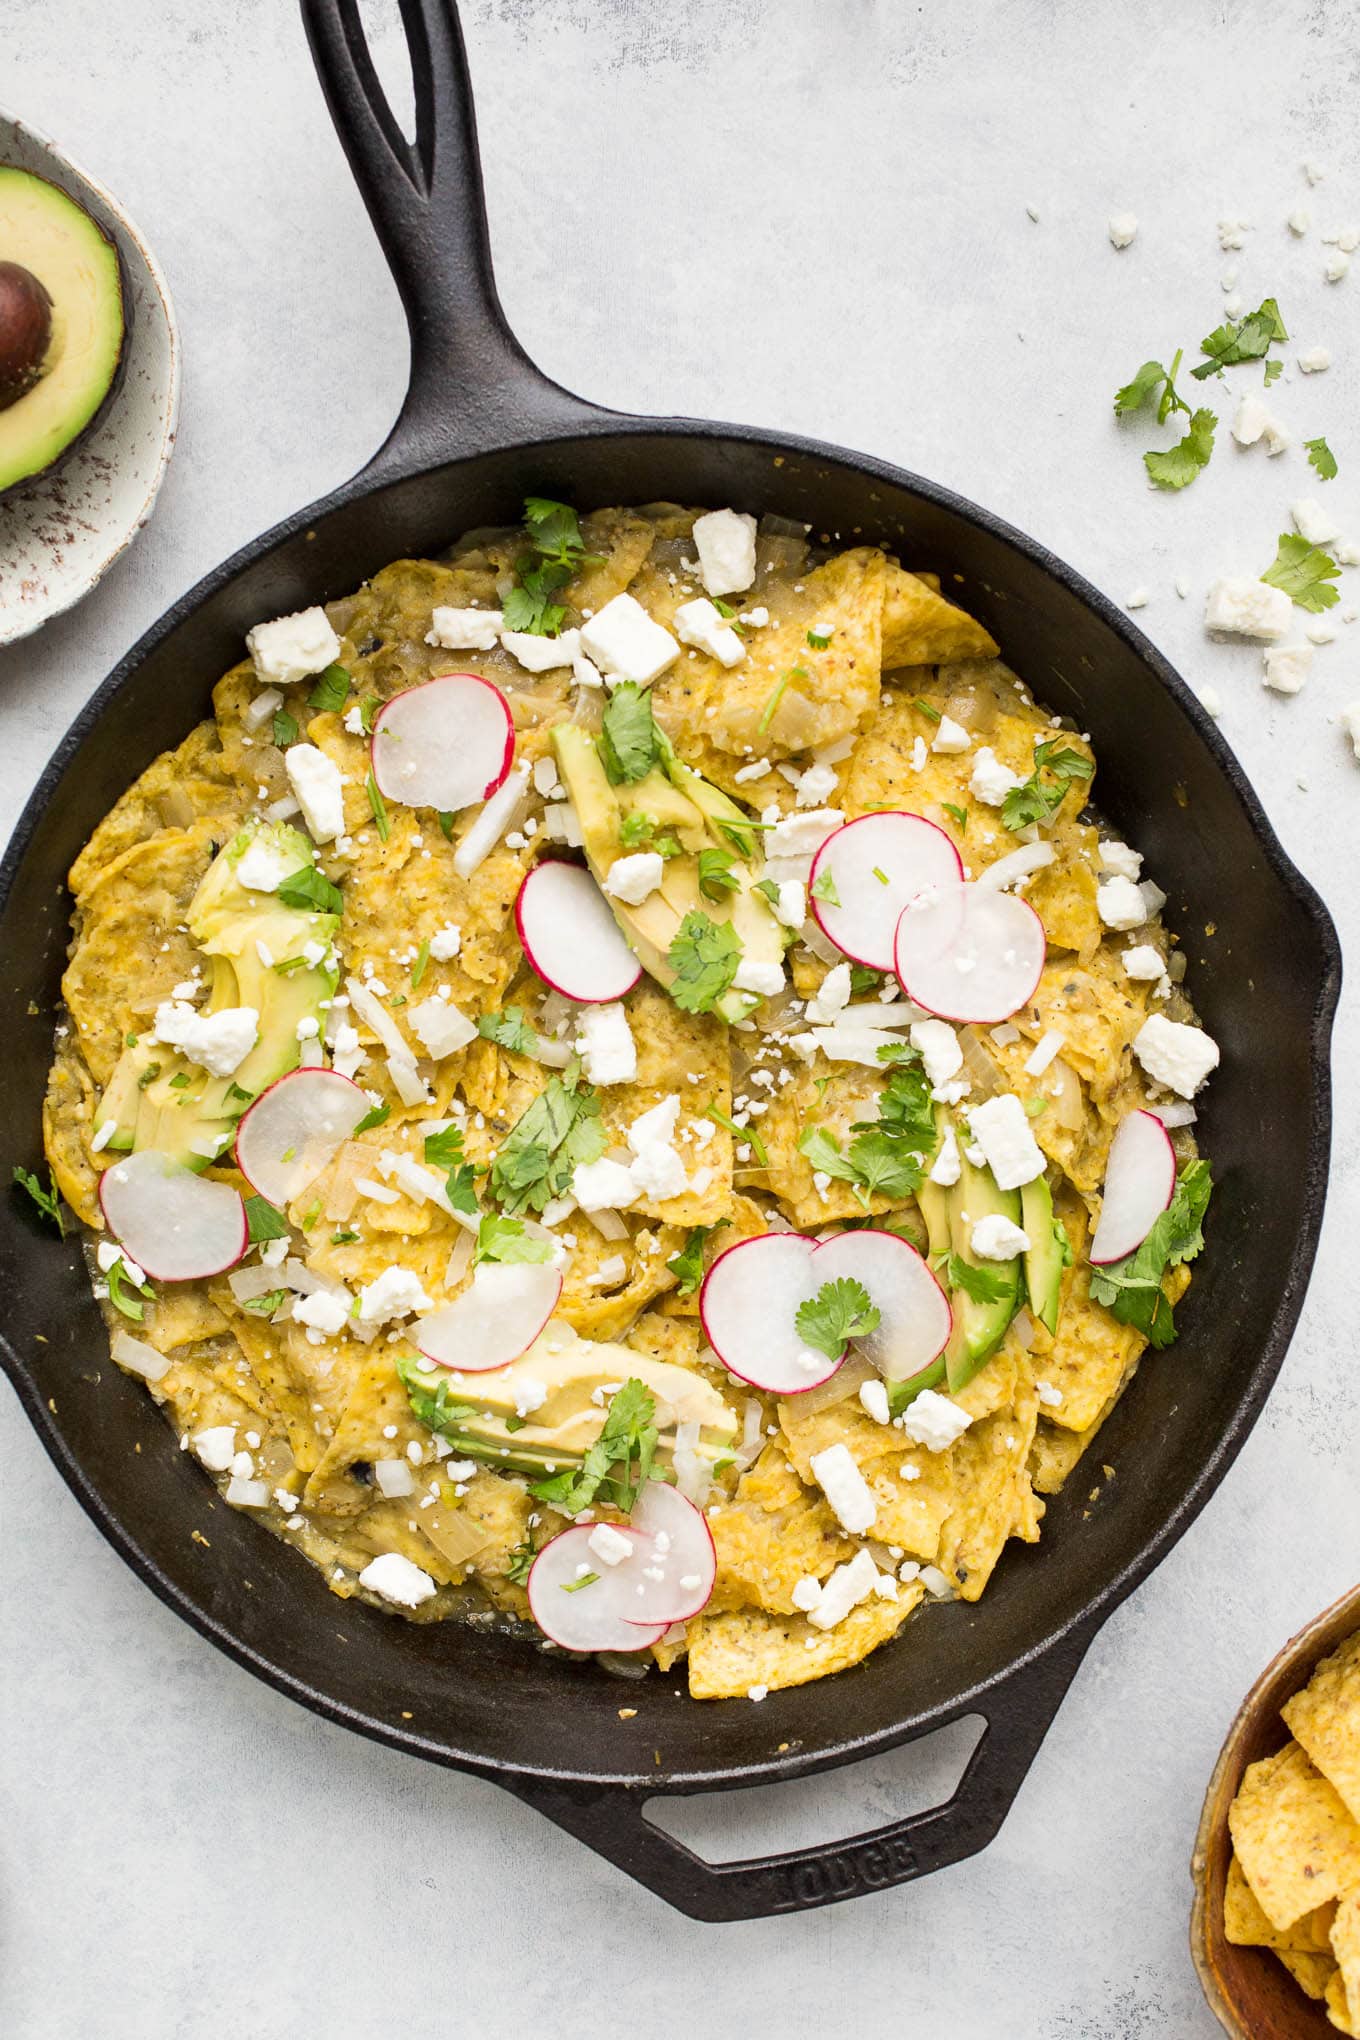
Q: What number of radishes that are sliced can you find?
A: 12